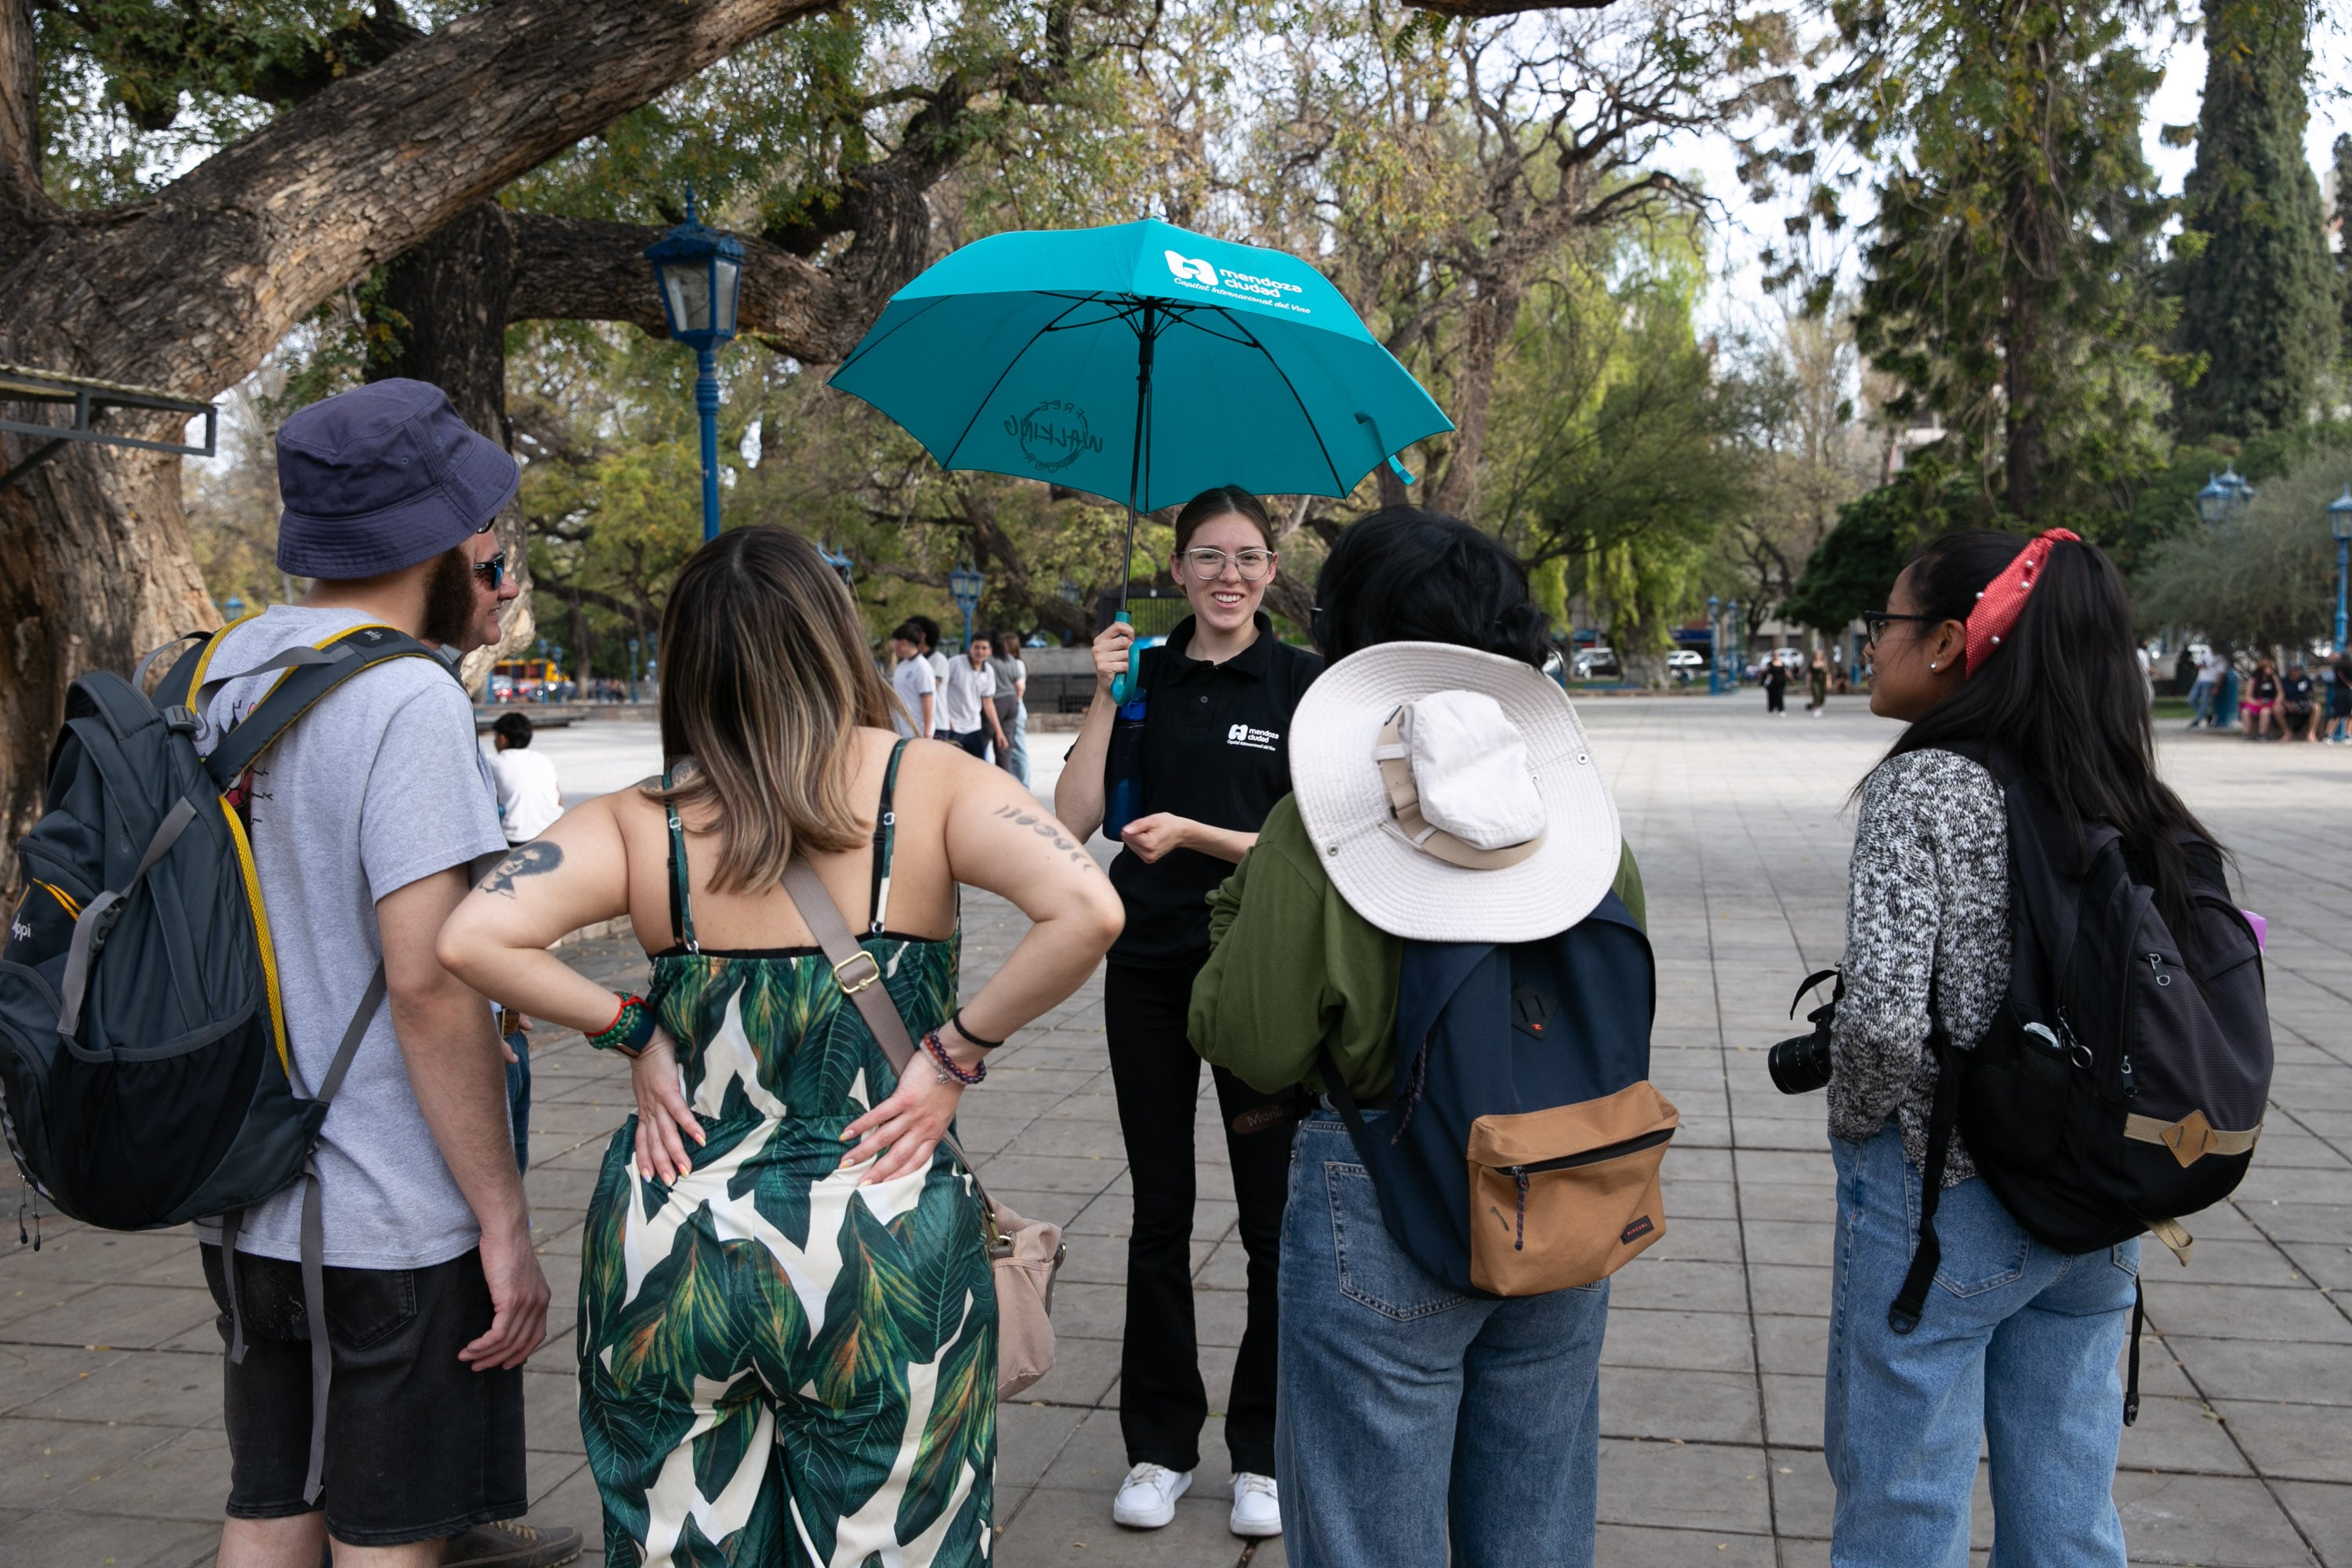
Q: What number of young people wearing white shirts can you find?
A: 4